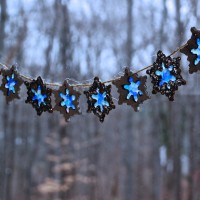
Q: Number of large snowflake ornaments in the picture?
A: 7